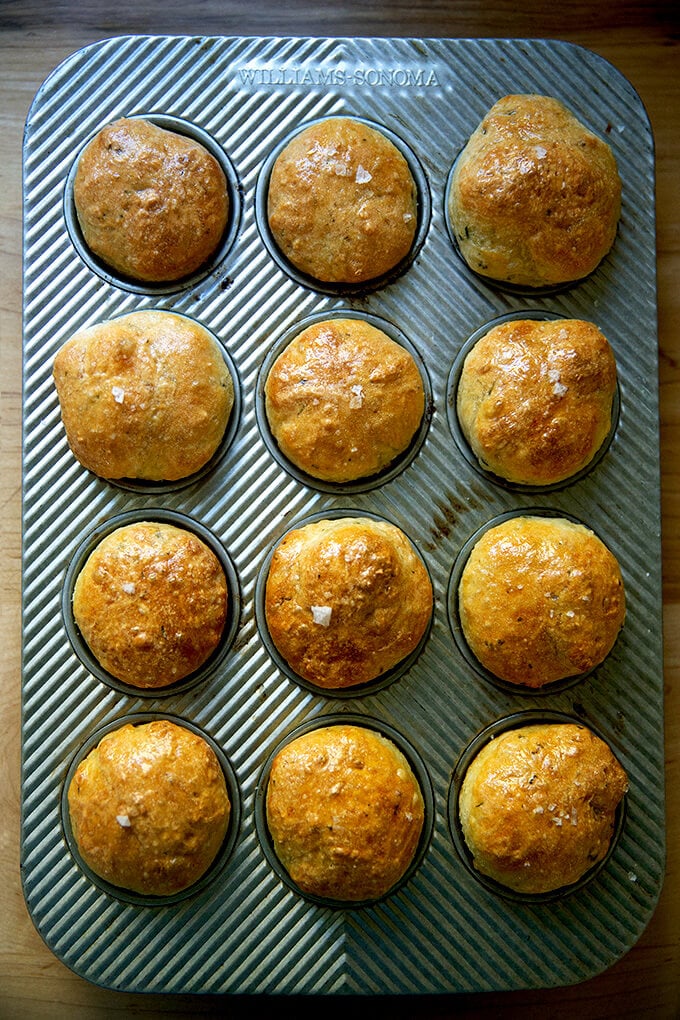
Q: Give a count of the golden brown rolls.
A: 12